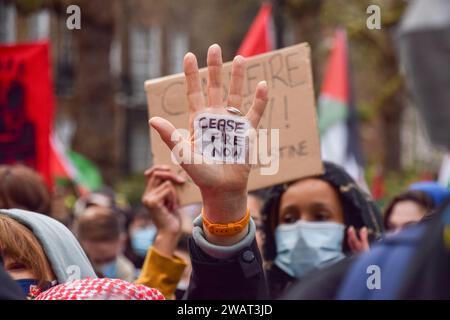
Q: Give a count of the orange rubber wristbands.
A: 1